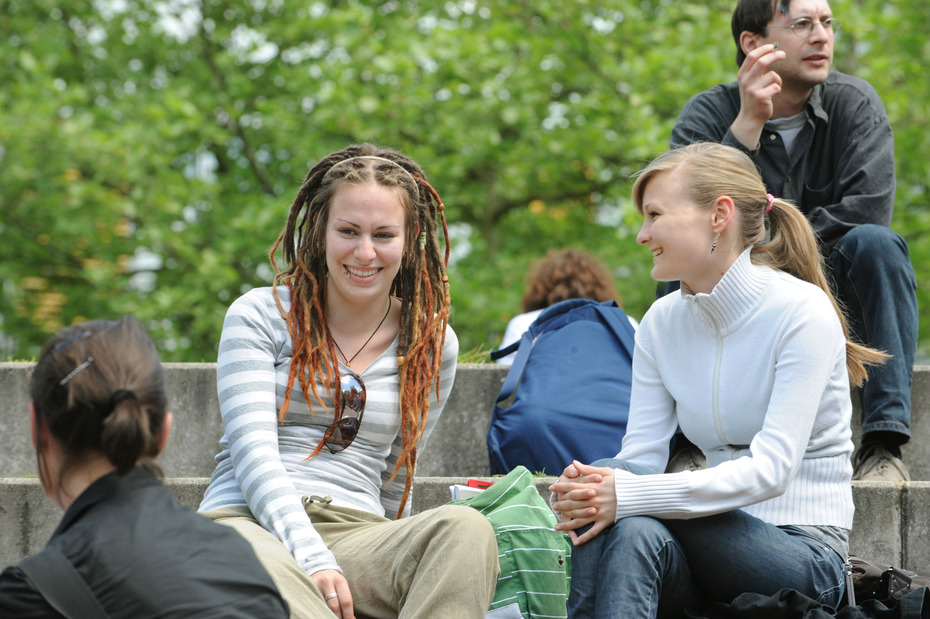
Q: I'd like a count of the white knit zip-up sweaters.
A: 1